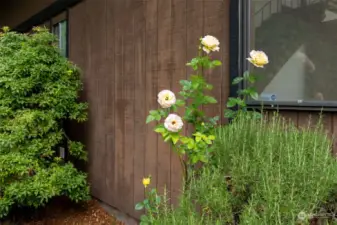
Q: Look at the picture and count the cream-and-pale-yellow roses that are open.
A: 4